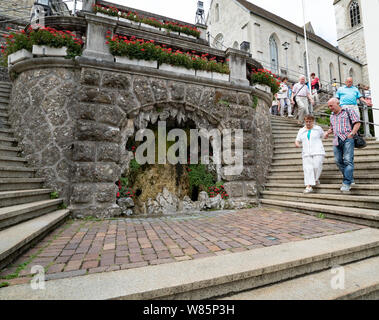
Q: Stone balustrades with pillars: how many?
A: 2